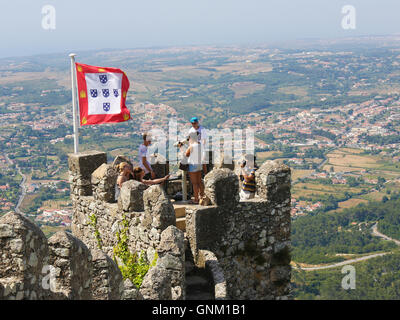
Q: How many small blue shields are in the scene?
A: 5